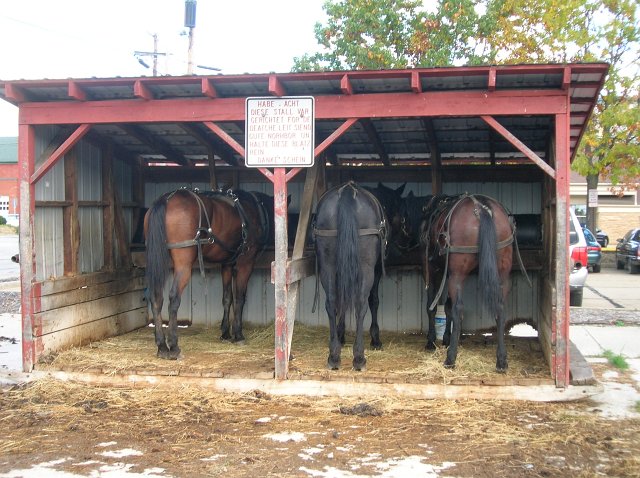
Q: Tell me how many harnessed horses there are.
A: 3